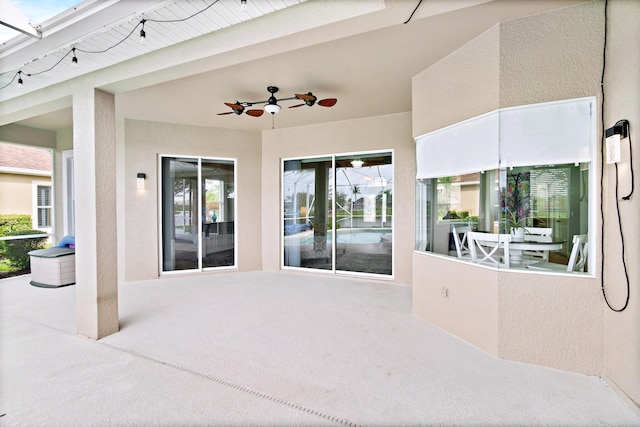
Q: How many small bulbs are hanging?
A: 4